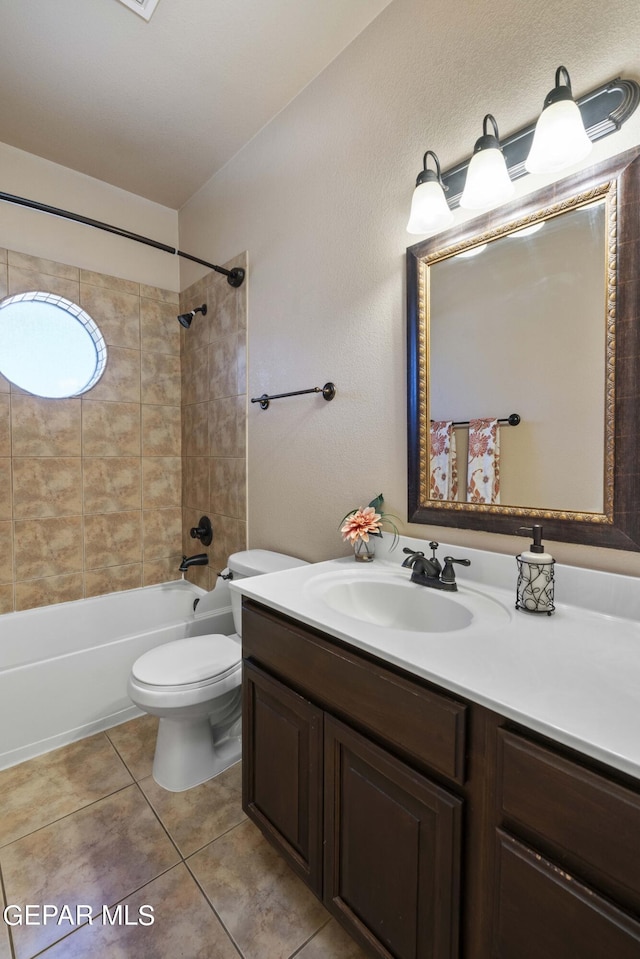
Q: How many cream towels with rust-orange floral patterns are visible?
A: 2